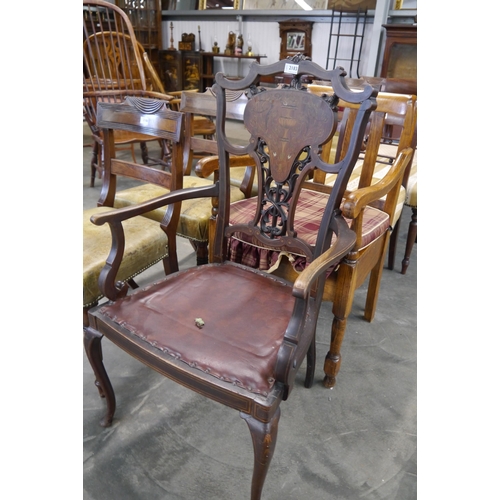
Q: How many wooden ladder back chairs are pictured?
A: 2